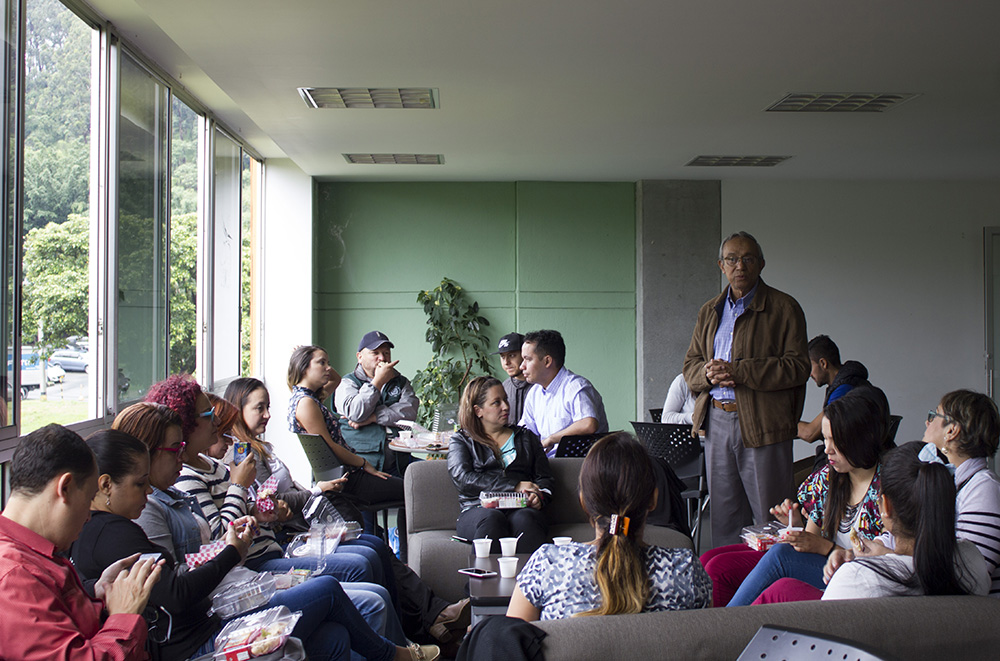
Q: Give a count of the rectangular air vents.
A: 4